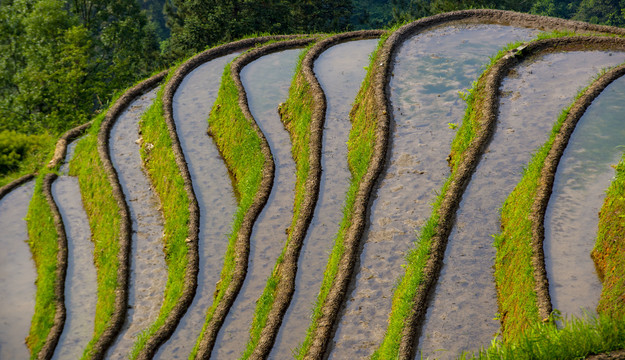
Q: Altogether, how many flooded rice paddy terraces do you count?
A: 9